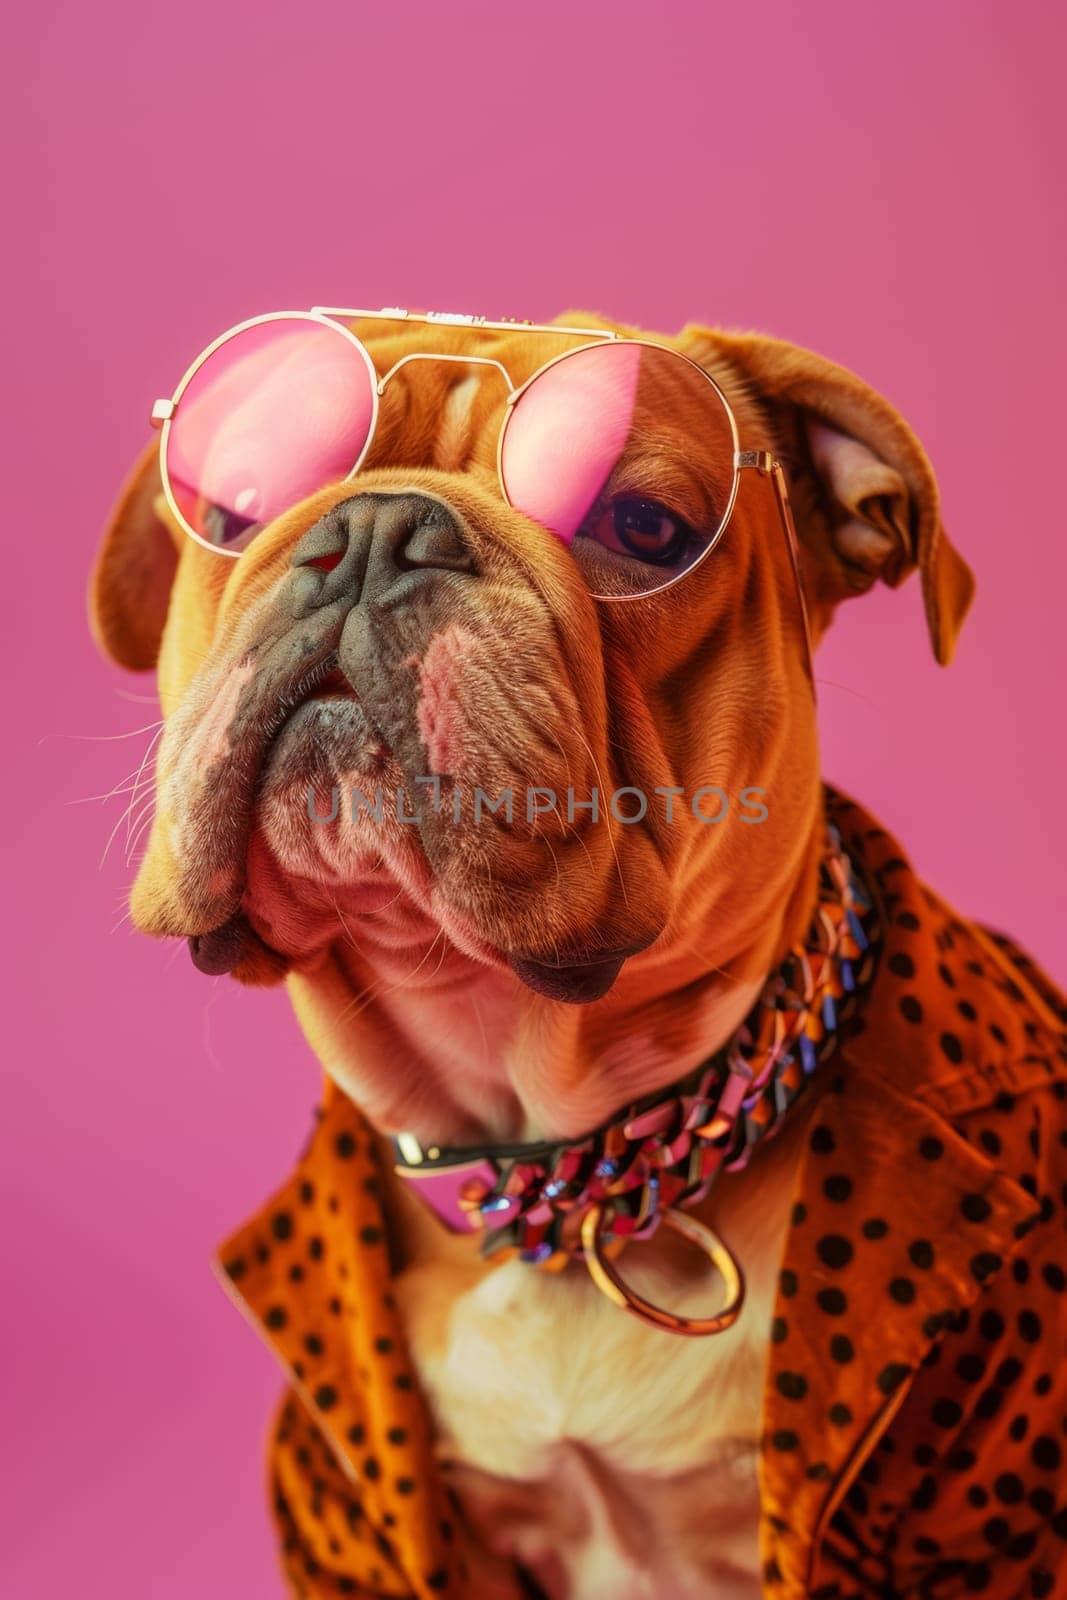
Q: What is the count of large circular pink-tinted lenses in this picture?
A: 2